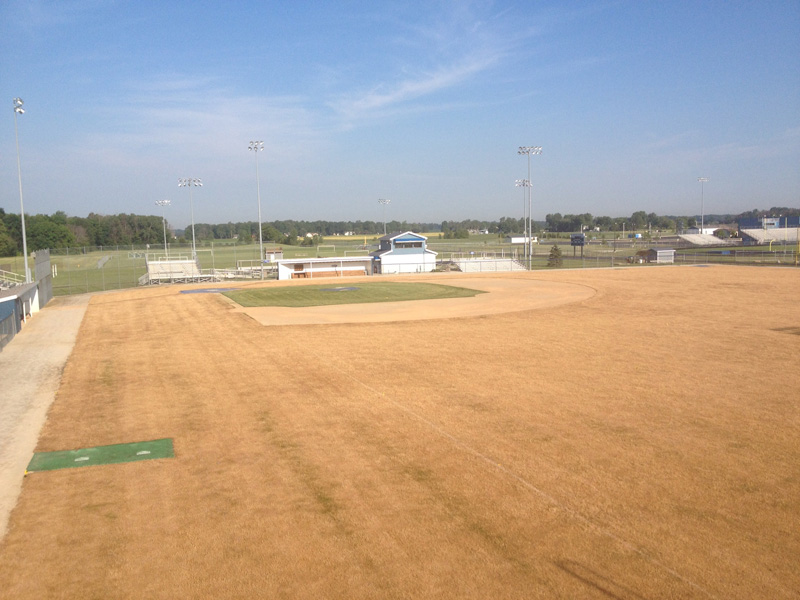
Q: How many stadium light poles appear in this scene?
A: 8